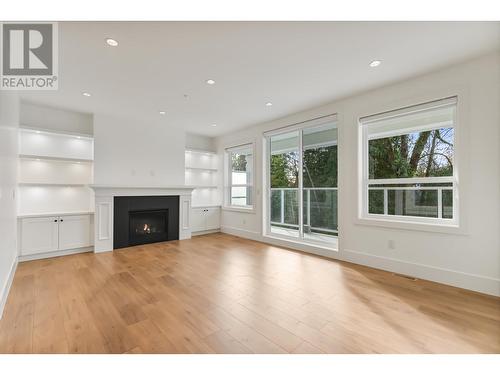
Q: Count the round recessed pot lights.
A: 7